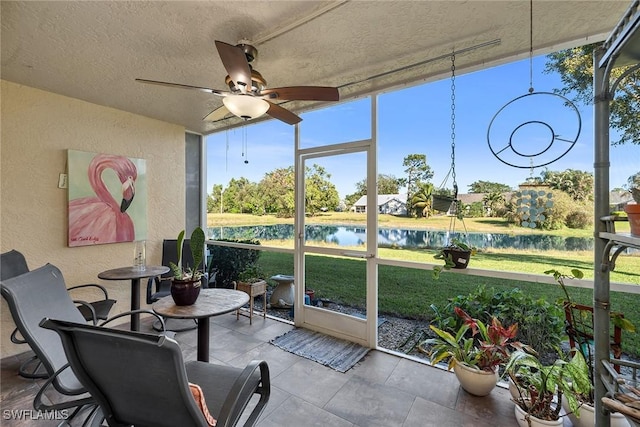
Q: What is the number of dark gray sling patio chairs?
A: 4